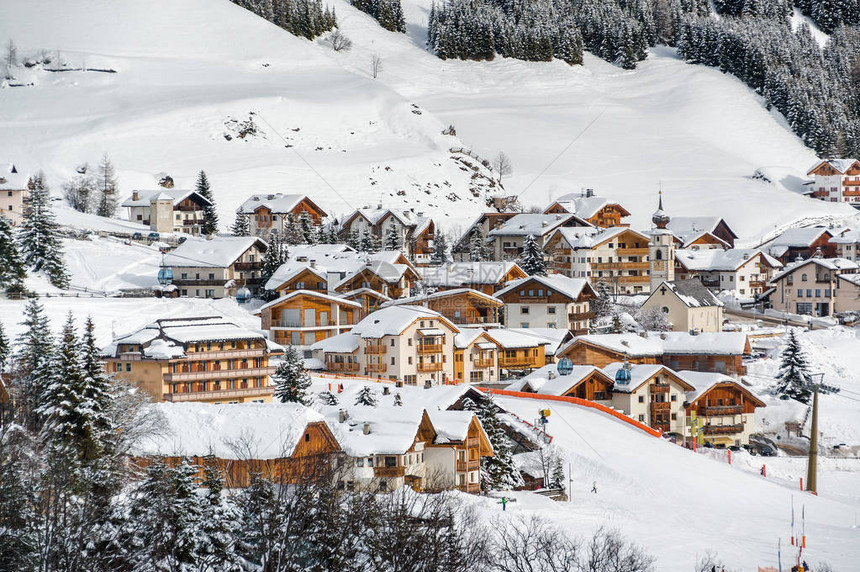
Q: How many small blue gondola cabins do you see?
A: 4